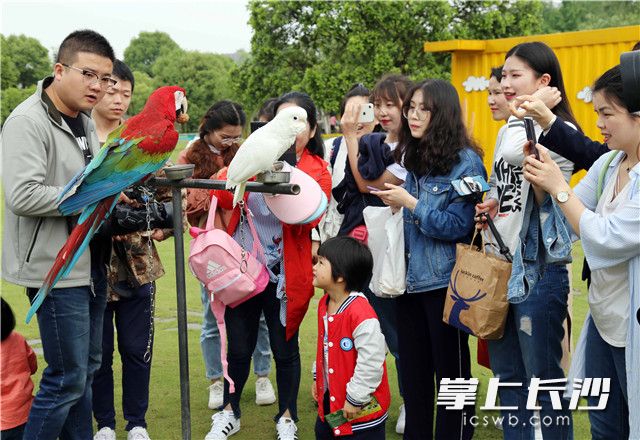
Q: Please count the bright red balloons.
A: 0